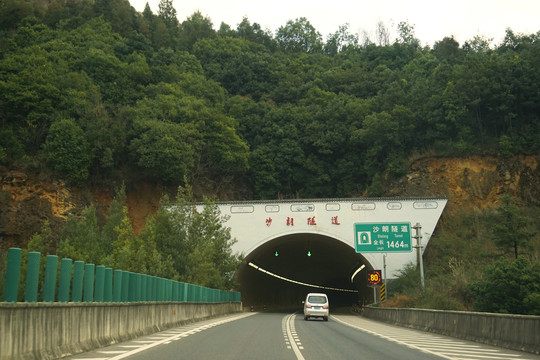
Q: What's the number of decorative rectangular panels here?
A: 7